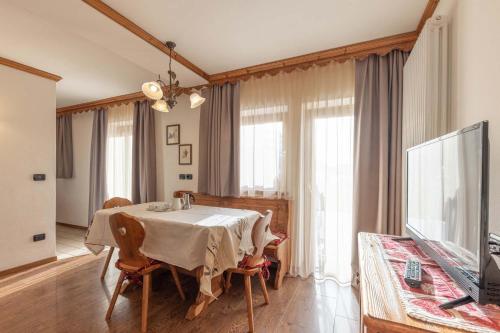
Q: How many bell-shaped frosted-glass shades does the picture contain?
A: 3